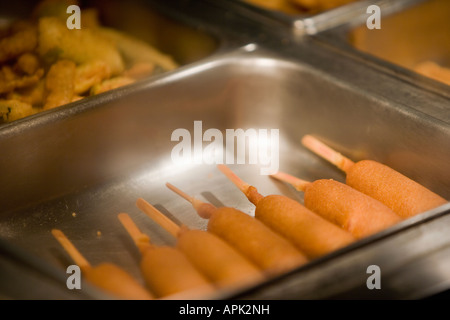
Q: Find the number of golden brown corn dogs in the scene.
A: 7